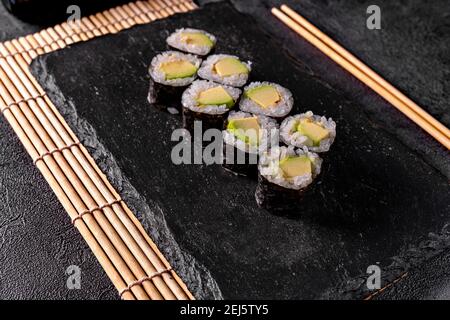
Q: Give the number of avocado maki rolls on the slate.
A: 8